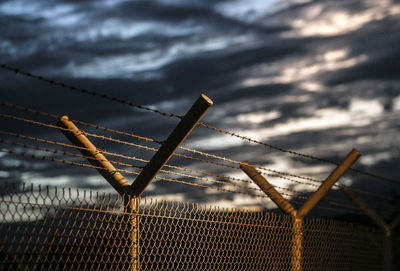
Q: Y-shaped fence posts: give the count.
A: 3